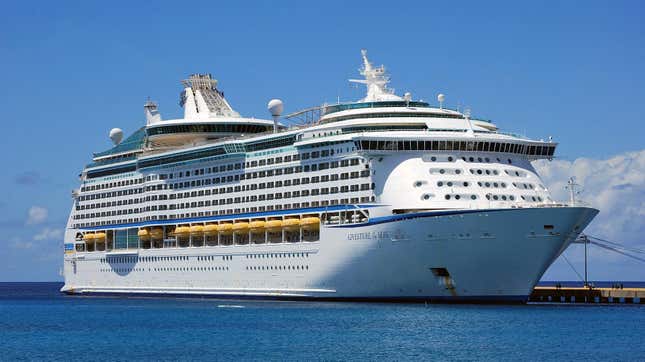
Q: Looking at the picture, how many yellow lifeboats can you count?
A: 13